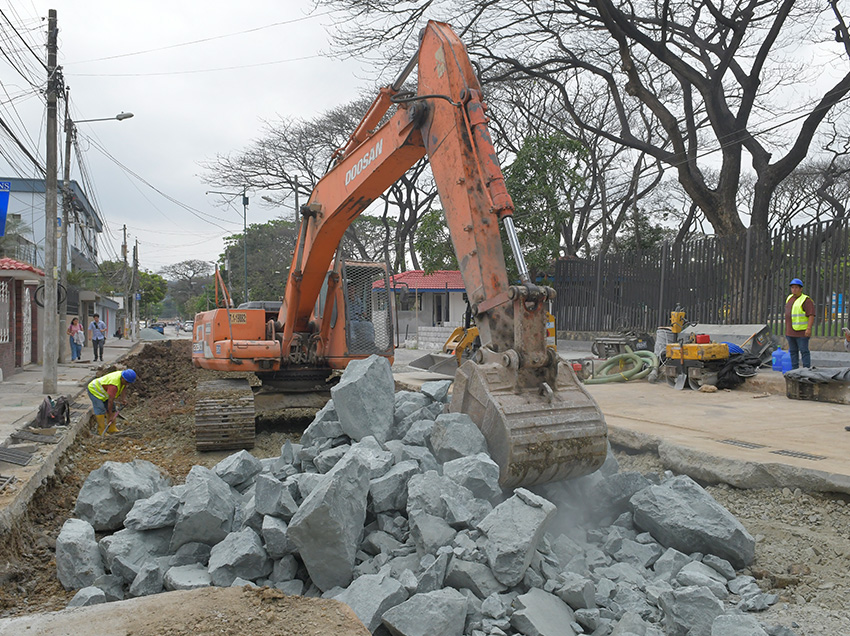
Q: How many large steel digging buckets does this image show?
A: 1